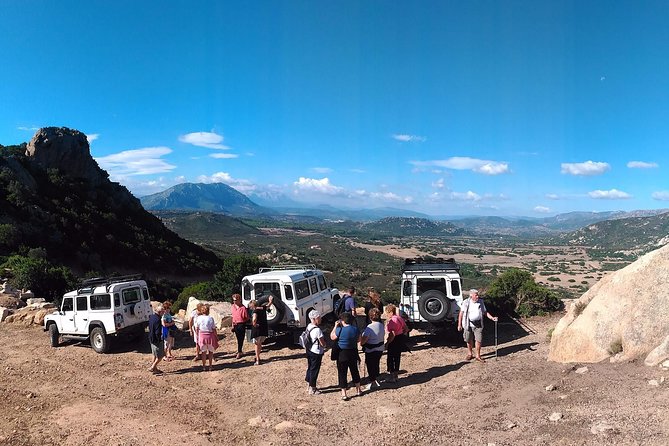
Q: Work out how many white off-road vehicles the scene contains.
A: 3